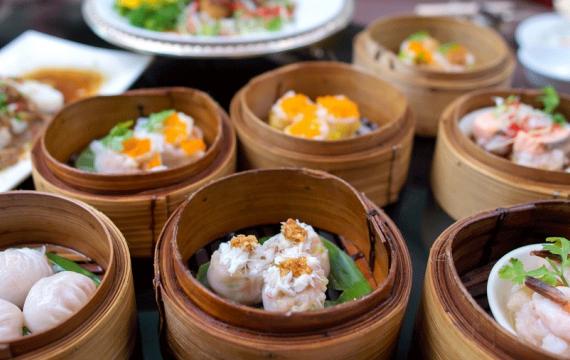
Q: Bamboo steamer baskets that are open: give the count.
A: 7